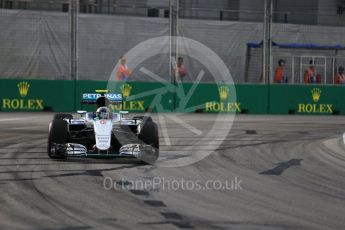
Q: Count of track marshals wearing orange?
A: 5